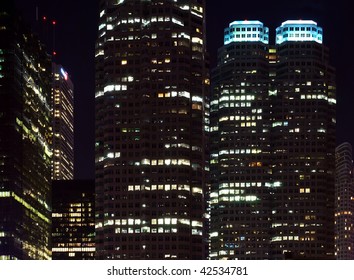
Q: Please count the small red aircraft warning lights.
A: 3